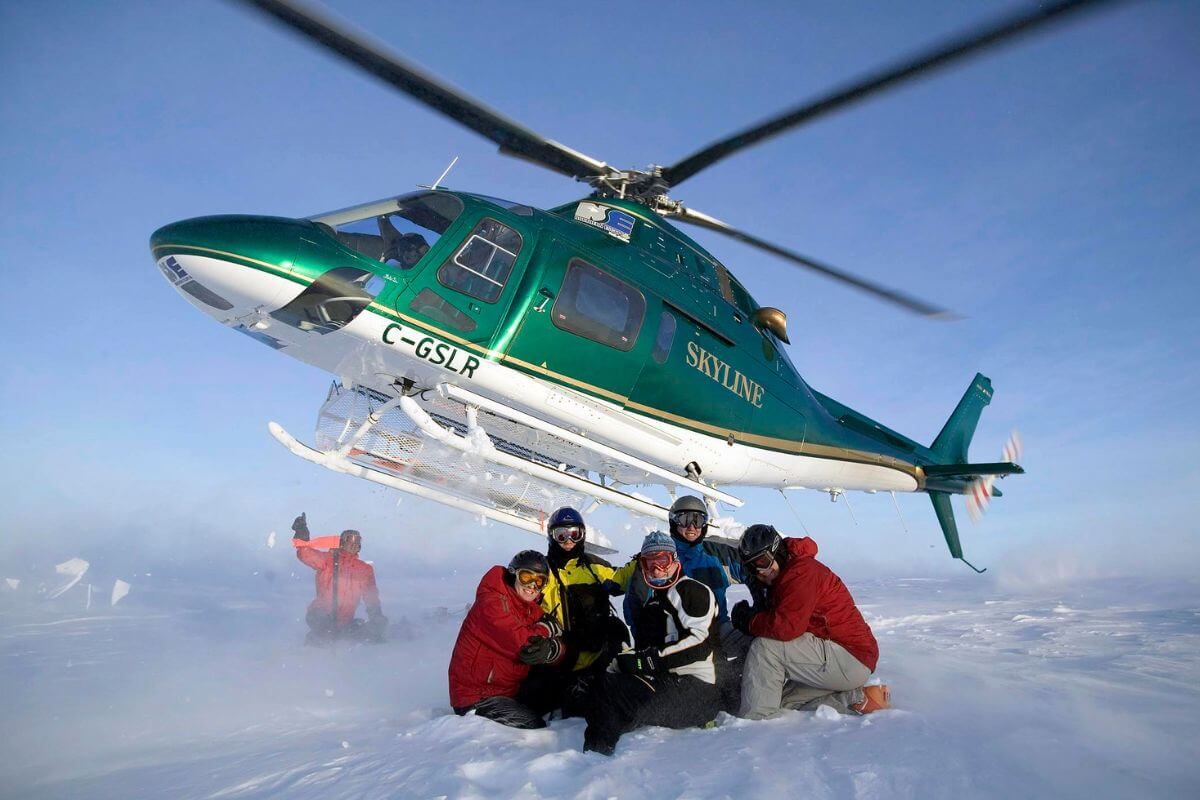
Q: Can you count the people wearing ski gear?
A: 6